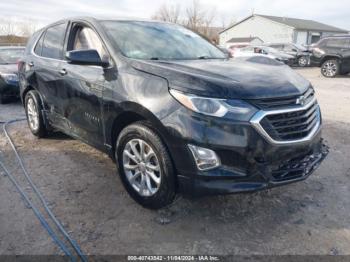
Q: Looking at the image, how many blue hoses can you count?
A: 2